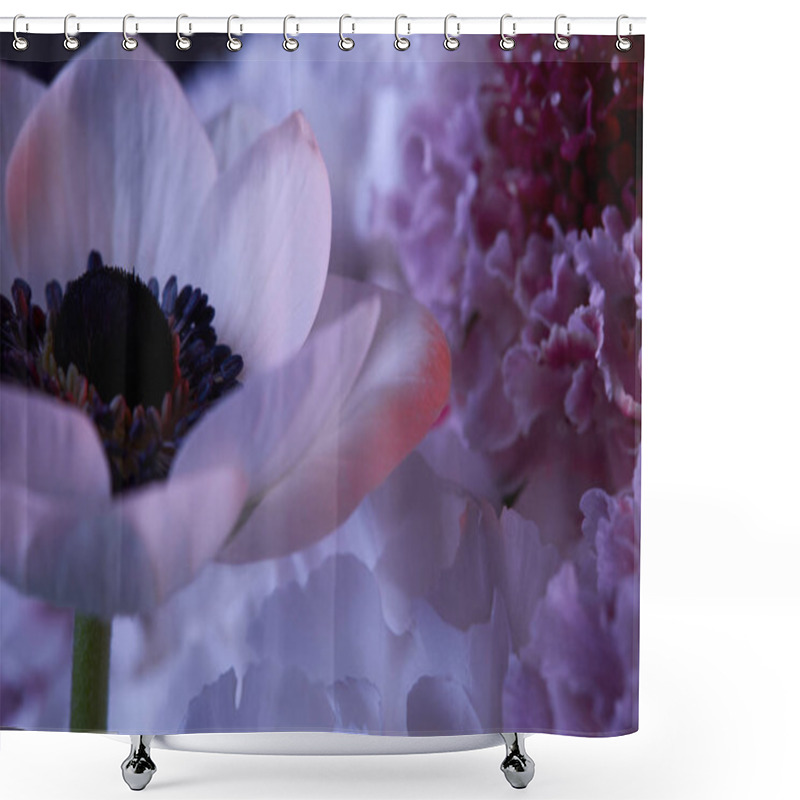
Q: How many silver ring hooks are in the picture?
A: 12